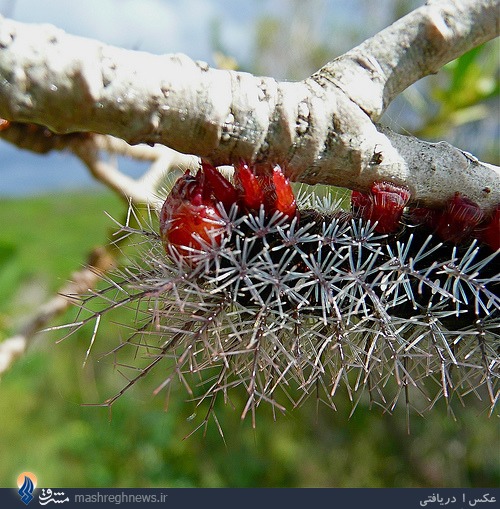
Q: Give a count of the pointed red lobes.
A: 3